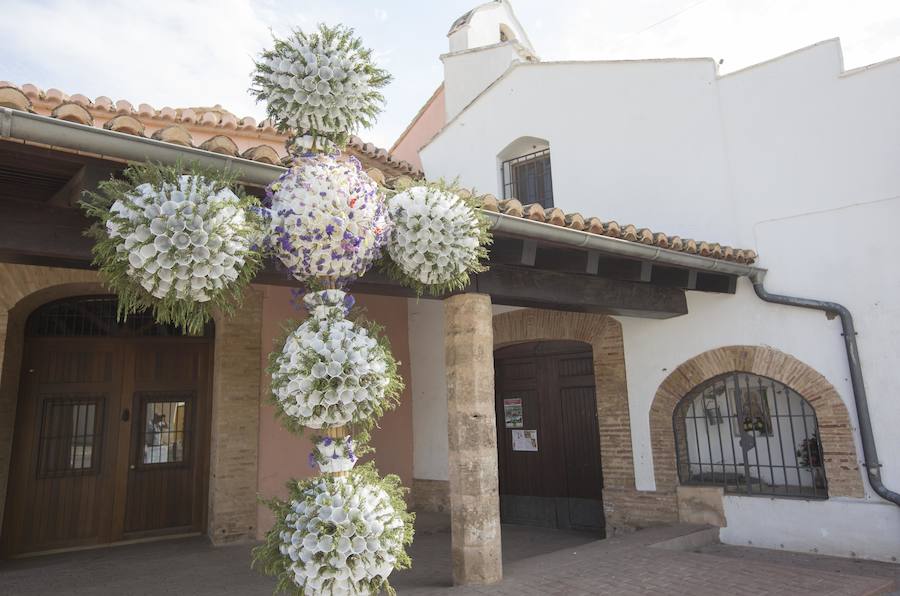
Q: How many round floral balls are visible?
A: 6